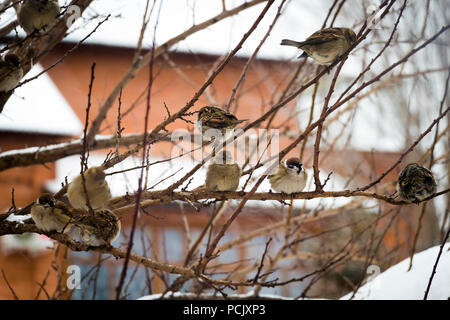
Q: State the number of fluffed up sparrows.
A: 10